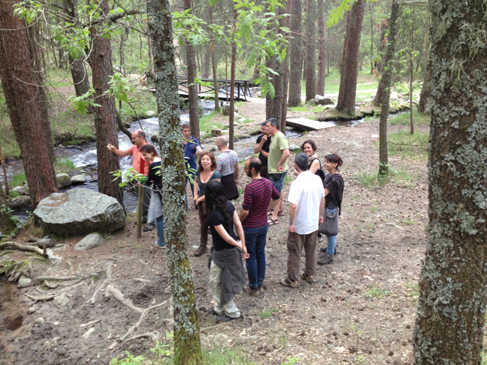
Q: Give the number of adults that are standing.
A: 12